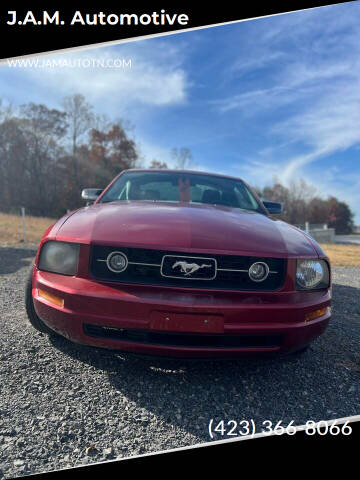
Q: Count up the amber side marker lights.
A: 2